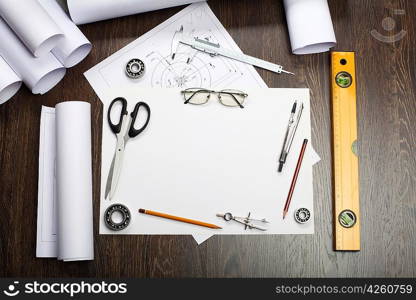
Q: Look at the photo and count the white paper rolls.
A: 7